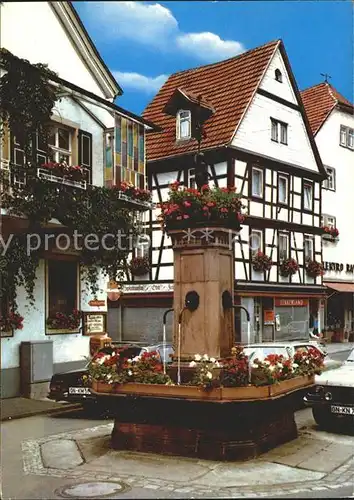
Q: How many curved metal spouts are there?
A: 3